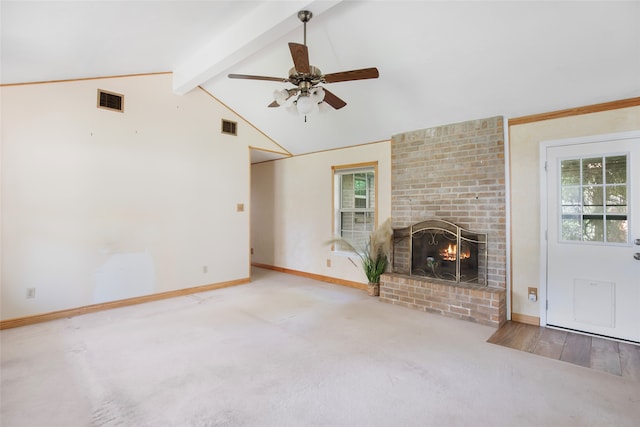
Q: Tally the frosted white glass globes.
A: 5